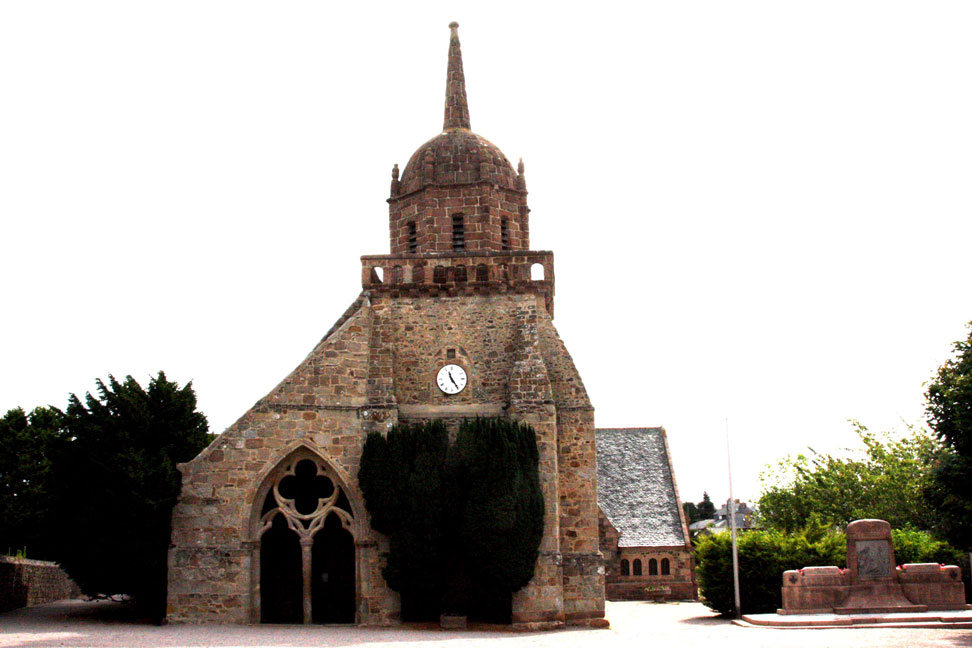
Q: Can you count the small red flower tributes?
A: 4